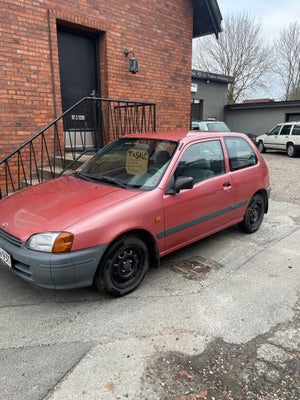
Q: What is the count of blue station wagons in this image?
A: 0